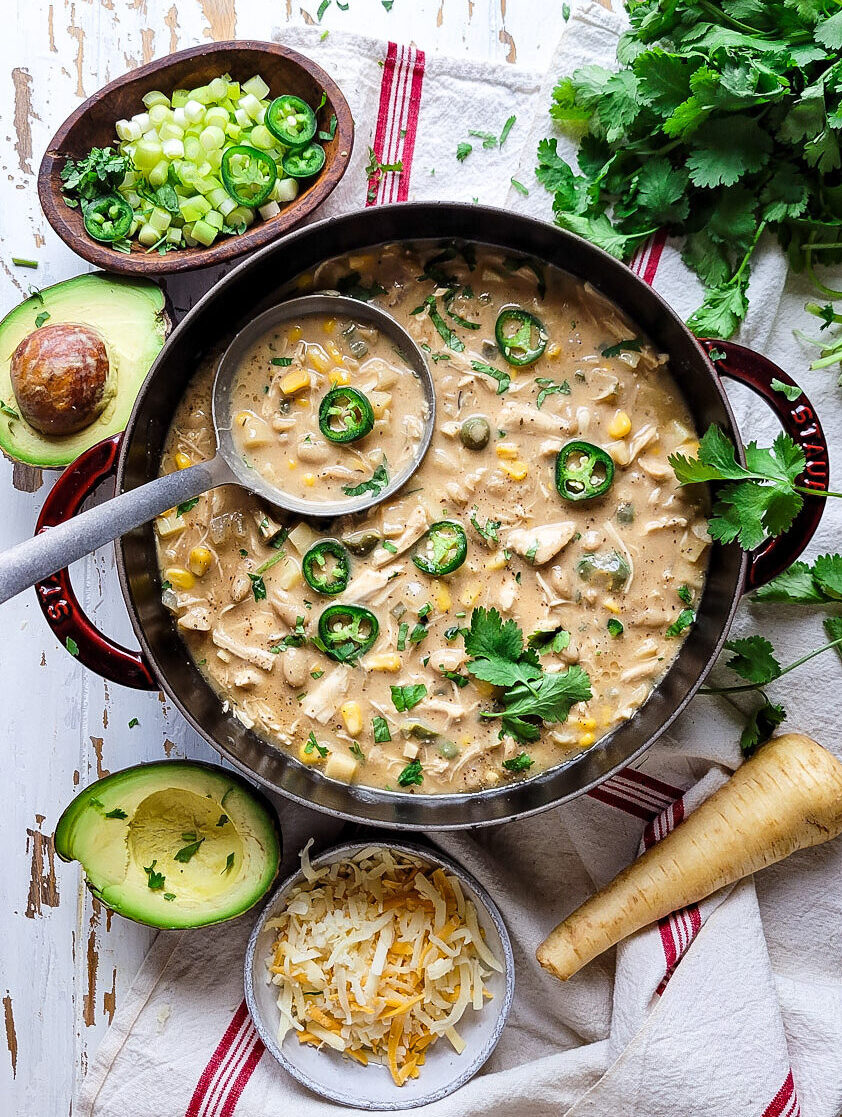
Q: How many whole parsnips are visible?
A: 1